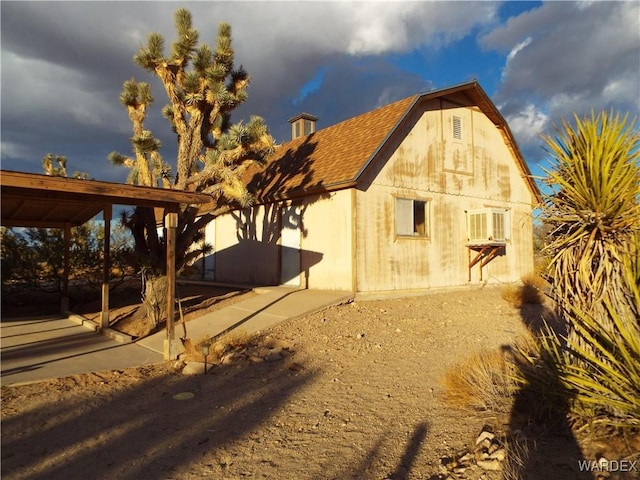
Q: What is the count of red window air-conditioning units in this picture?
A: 0